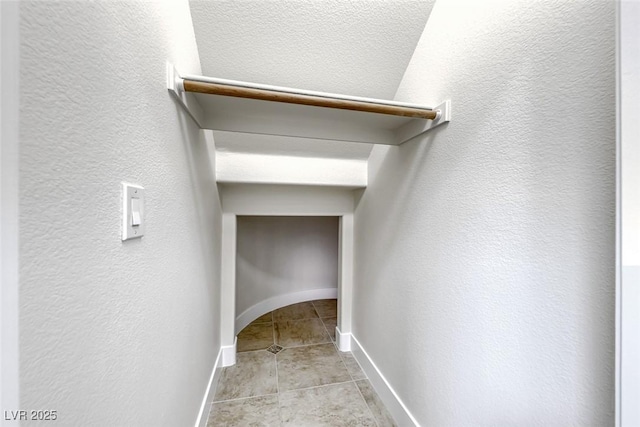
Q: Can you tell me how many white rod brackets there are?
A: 2